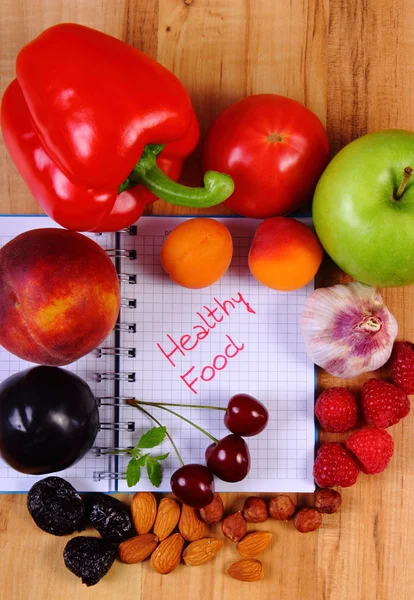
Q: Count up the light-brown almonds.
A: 8